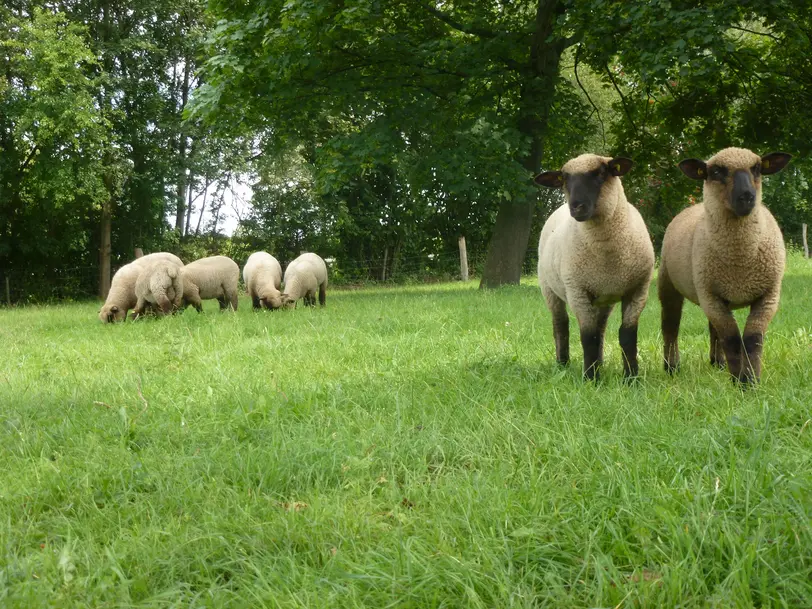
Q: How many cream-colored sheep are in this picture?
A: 7